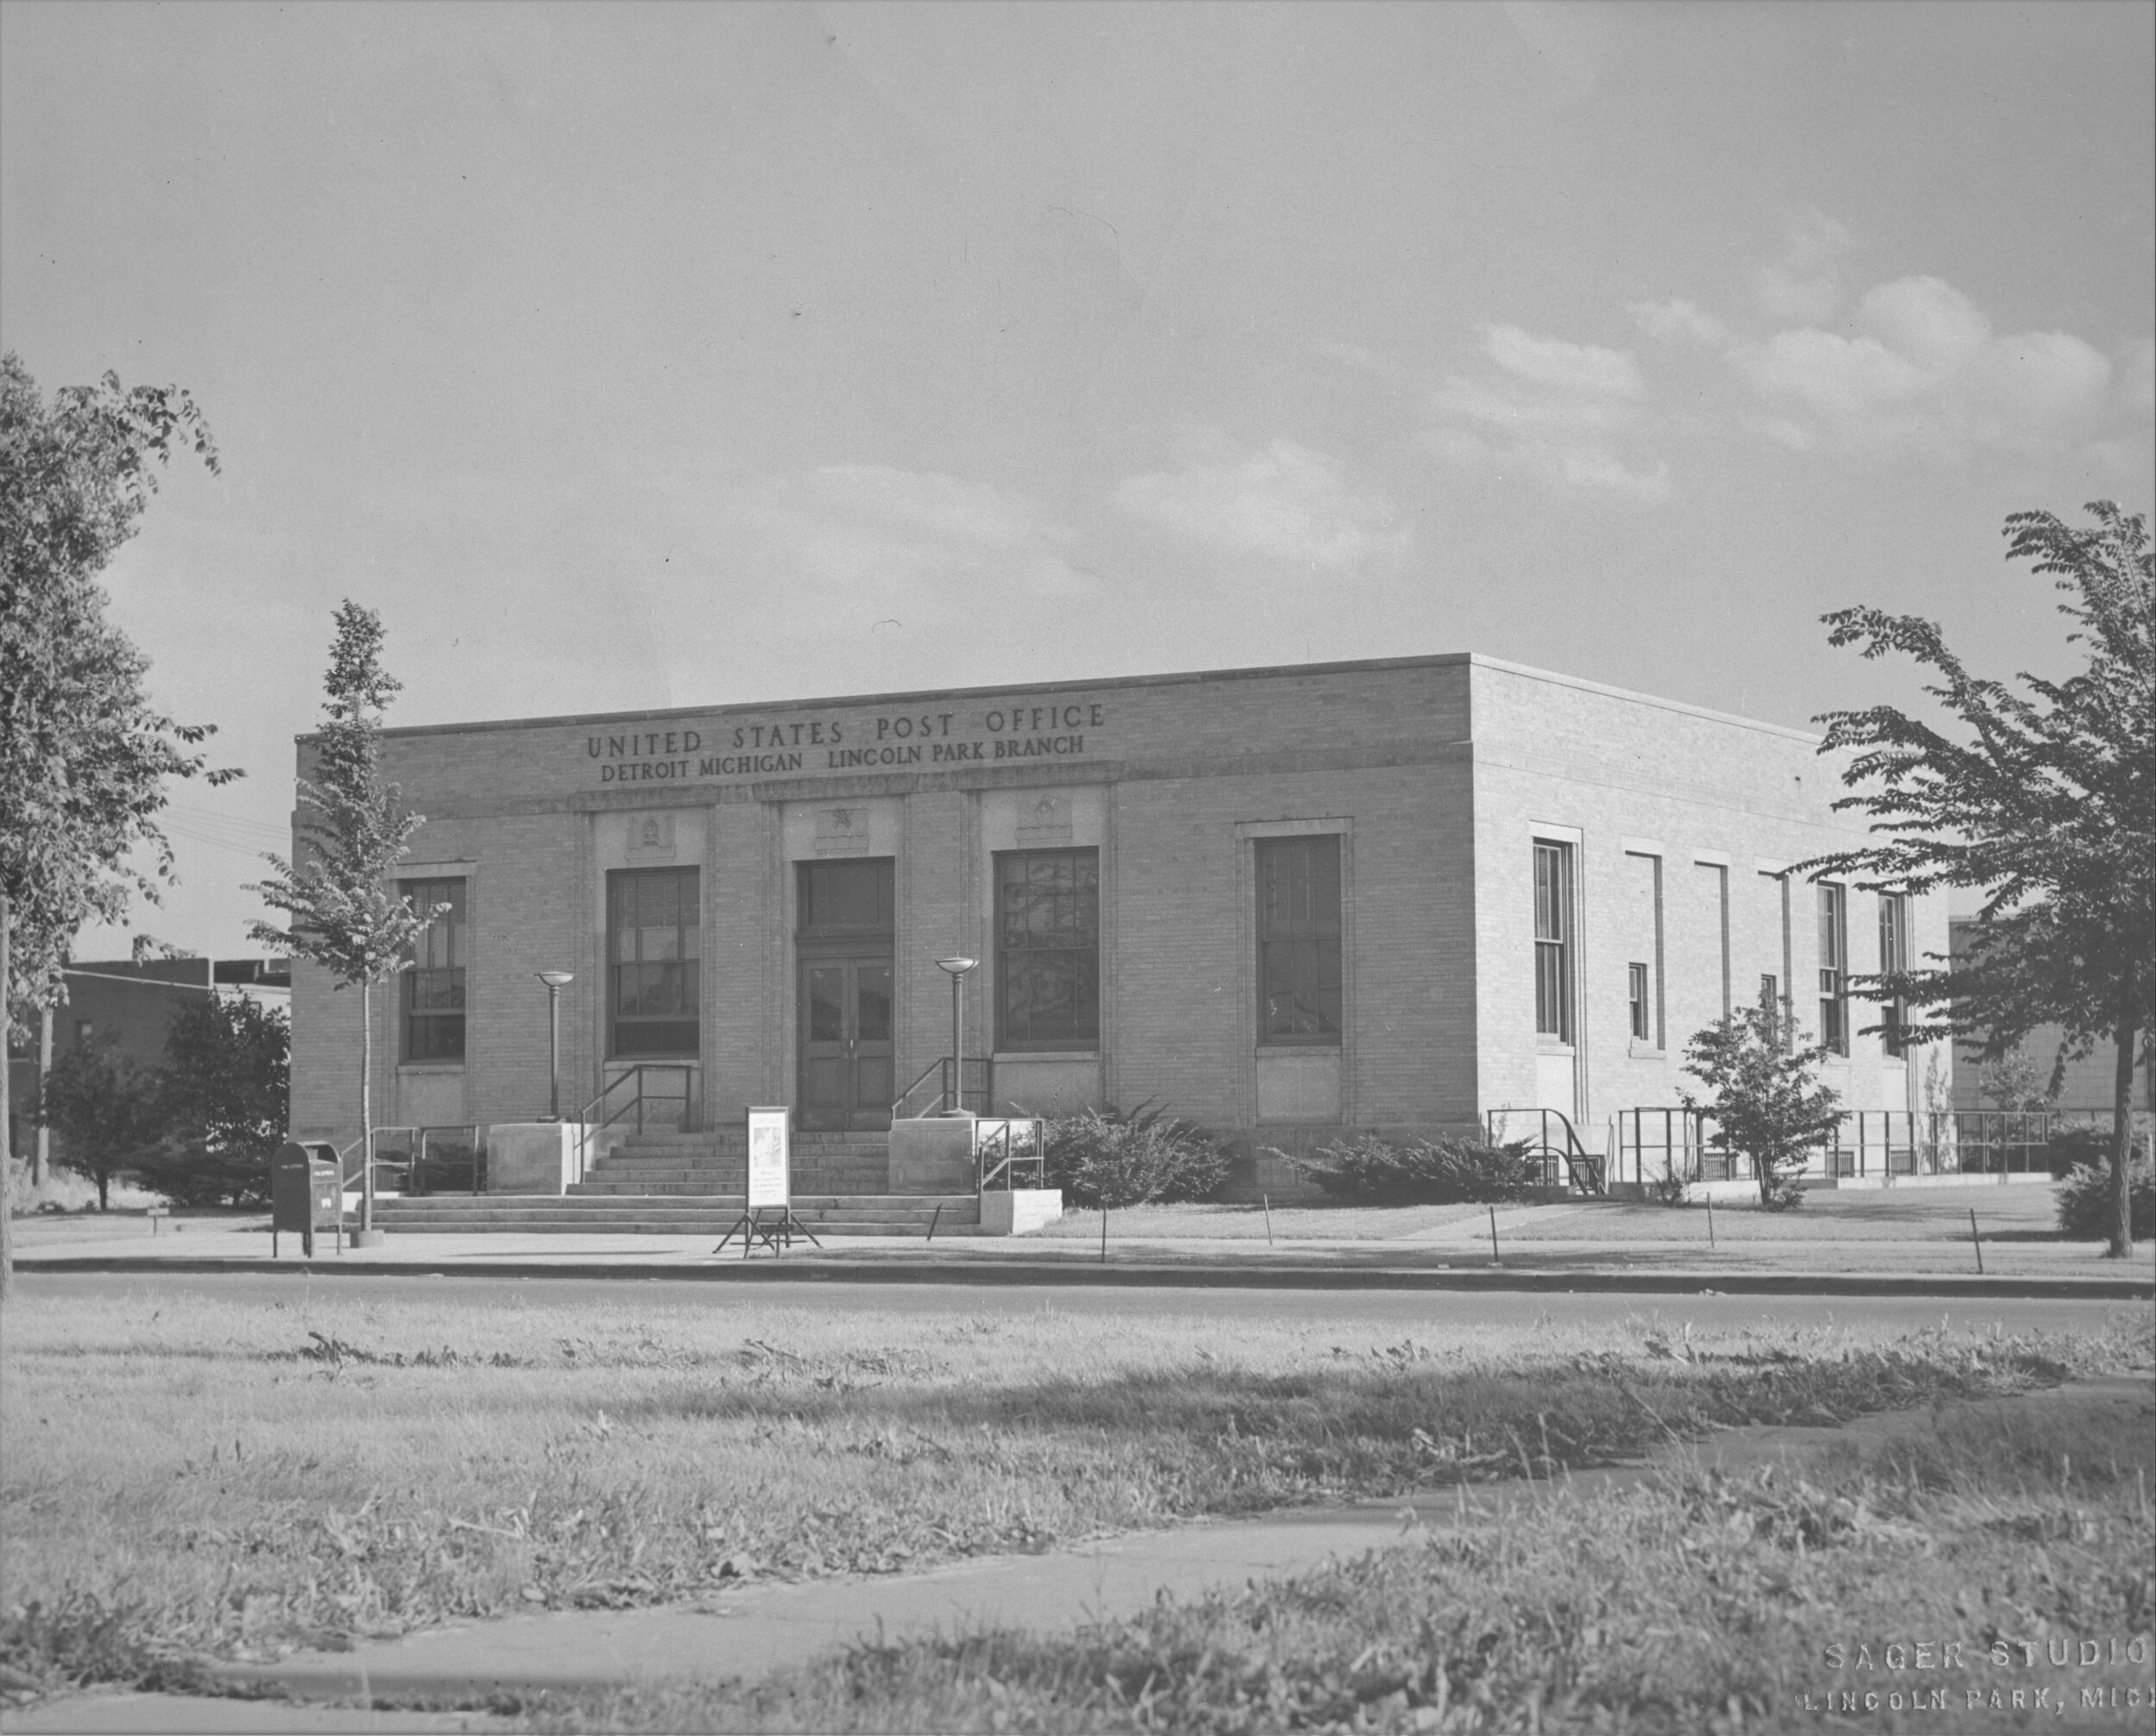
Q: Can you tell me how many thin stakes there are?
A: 6